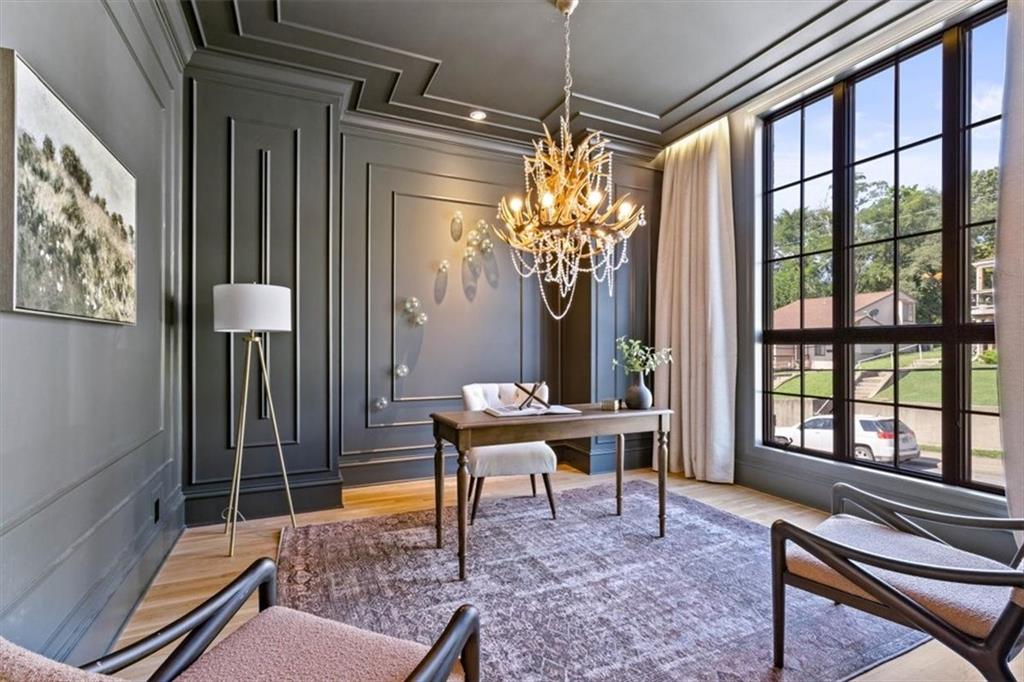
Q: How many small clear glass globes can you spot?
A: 10